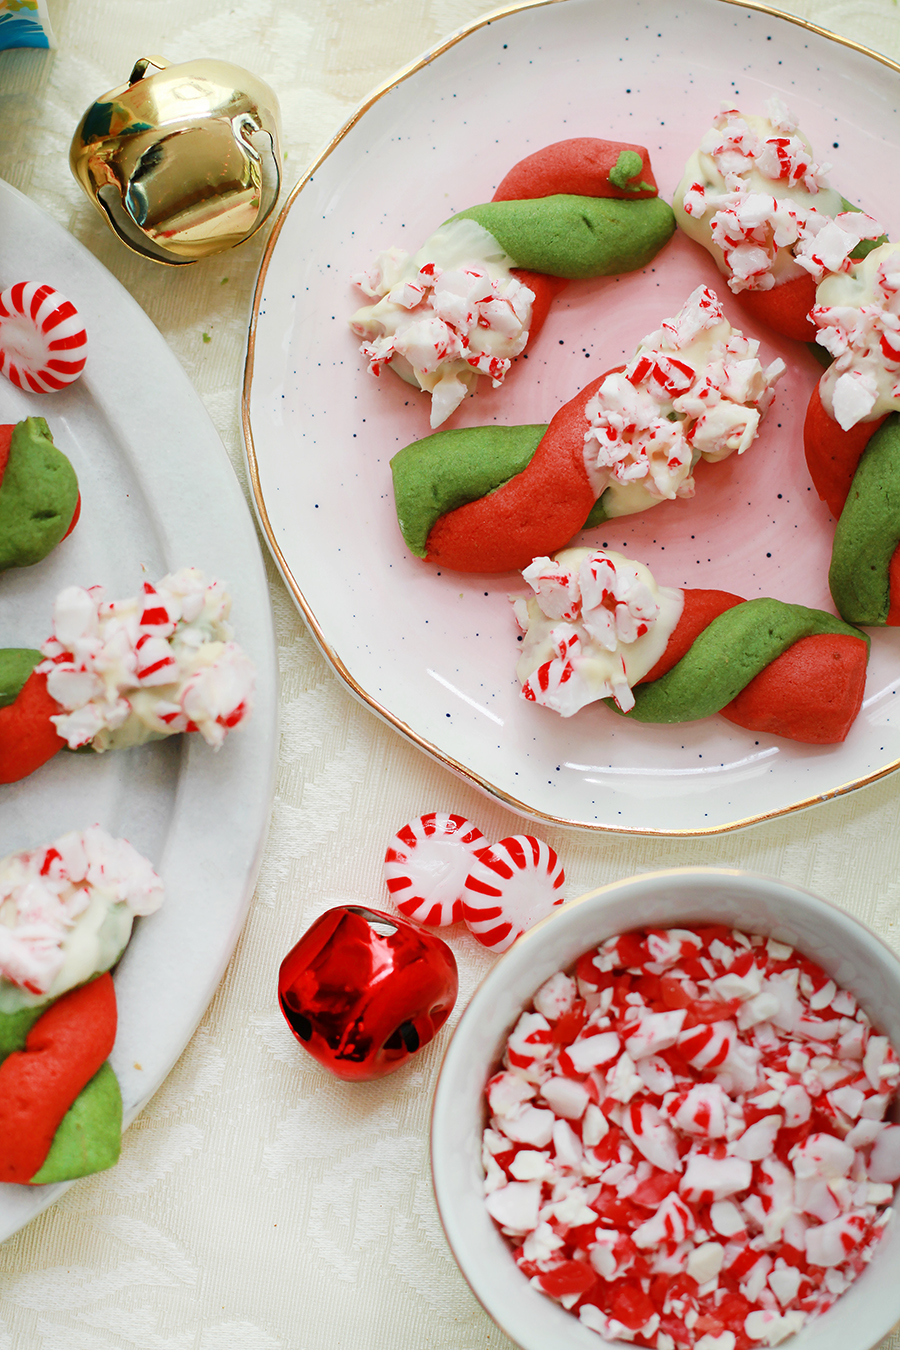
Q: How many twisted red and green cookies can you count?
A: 8